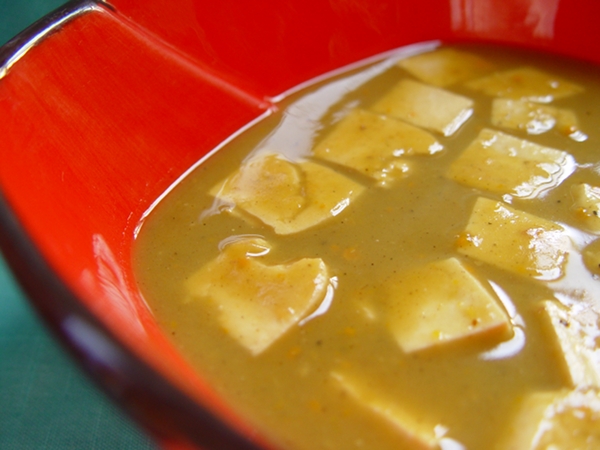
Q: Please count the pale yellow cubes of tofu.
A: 14